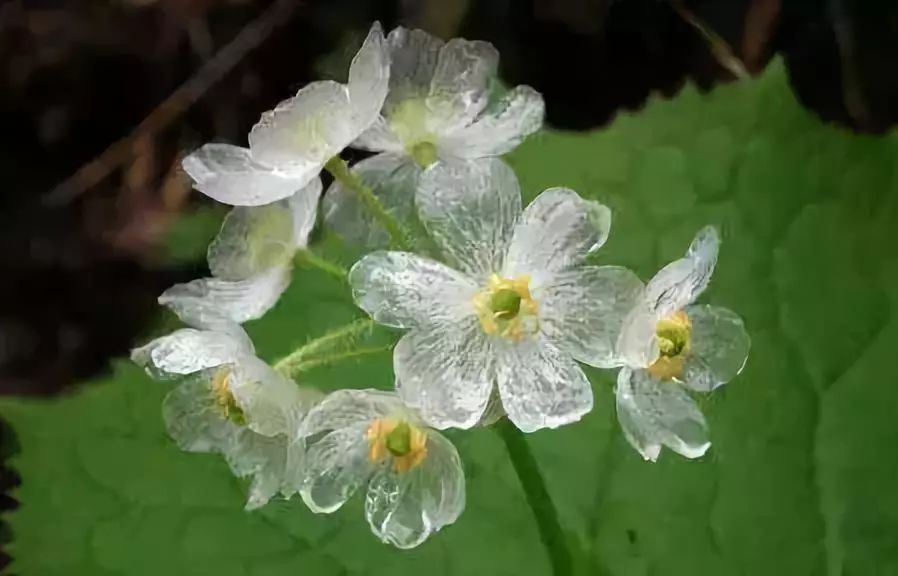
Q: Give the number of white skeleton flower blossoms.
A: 7